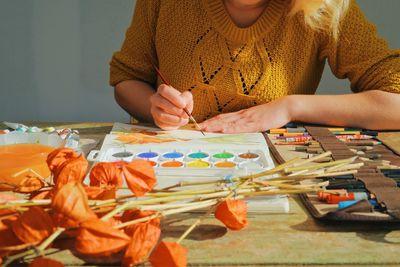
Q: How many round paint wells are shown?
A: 12